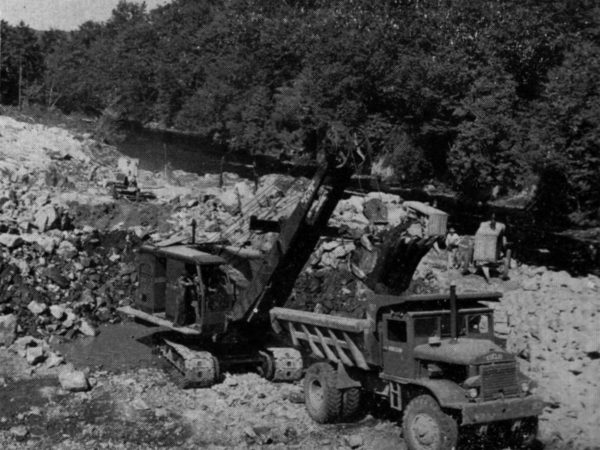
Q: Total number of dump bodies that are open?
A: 1